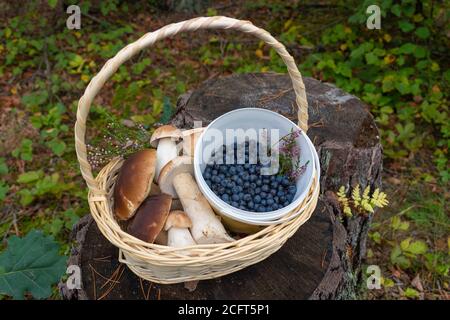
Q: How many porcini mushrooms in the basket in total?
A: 5